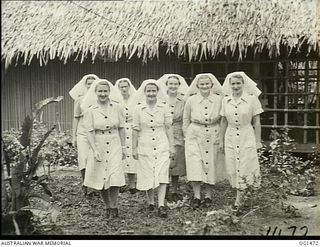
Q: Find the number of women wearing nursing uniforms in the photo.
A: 7